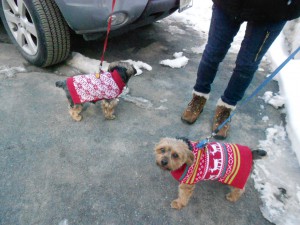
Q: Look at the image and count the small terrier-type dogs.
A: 2